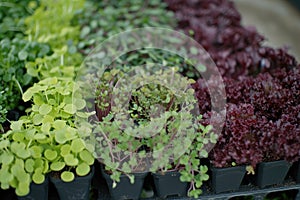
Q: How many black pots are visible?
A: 6